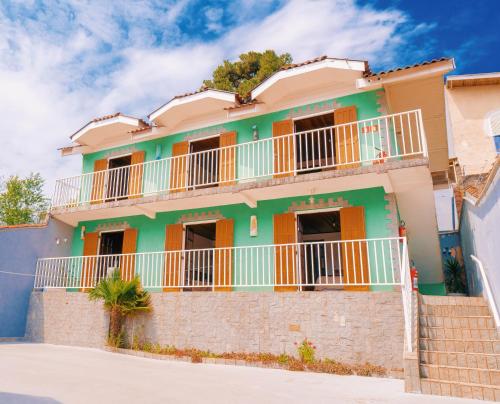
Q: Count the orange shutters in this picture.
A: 12